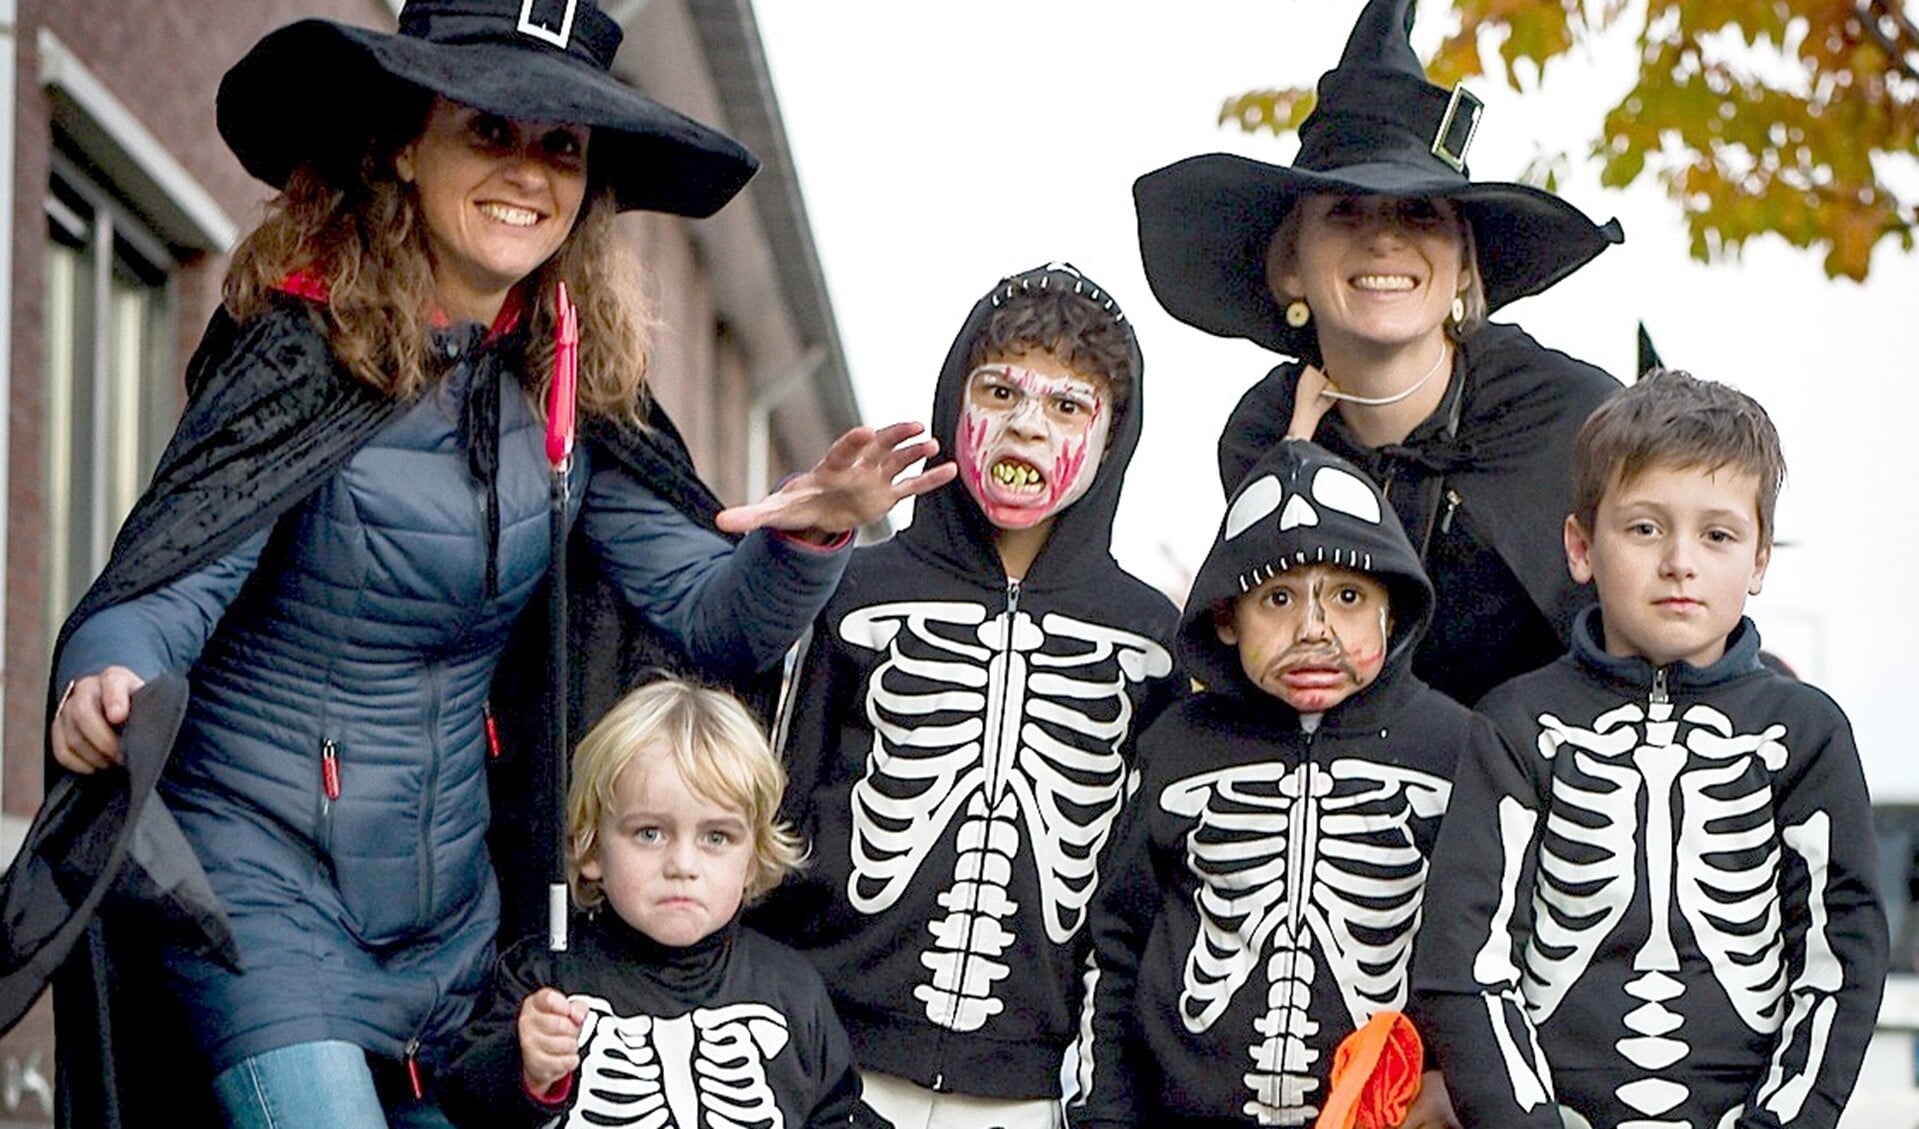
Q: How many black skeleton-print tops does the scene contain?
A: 4